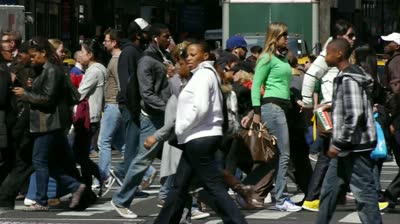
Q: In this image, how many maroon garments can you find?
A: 1